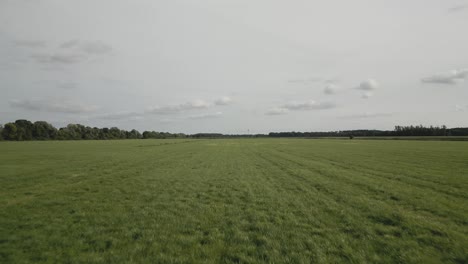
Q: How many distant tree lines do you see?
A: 2